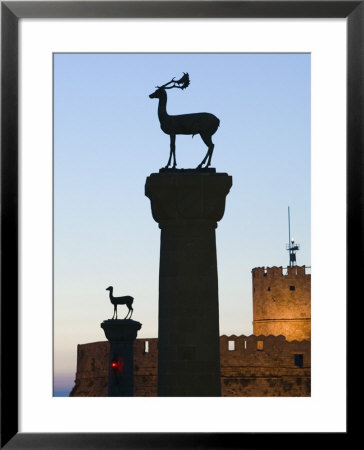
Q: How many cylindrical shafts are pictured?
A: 2